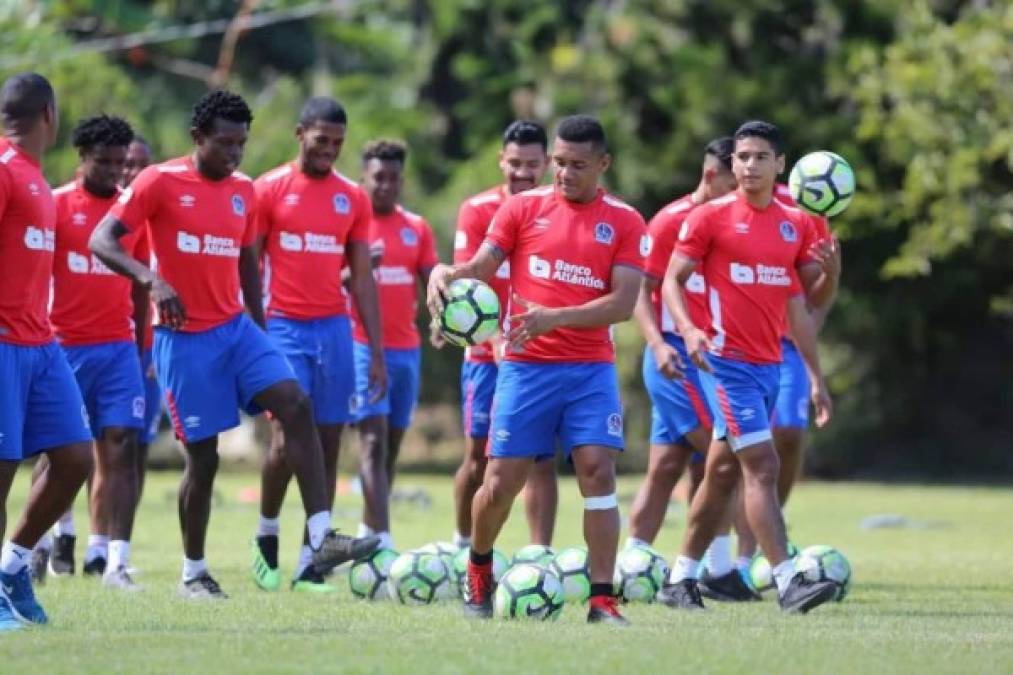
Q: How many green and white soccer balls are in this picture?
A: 12